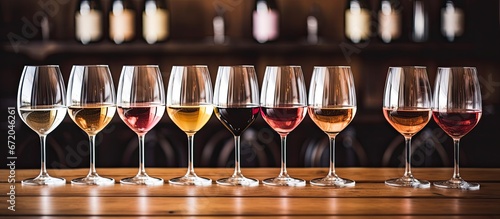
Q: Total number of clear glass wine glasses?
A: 9